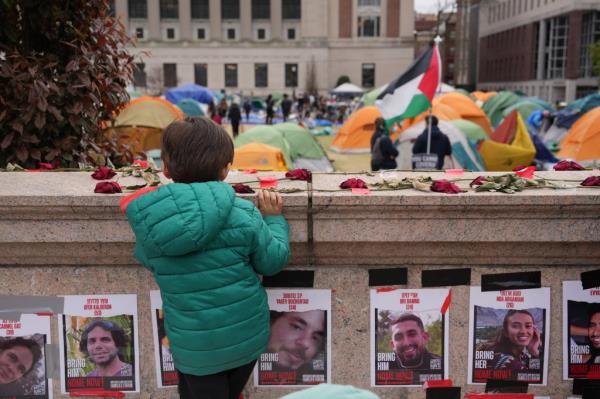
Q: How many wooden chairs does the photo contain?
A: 0